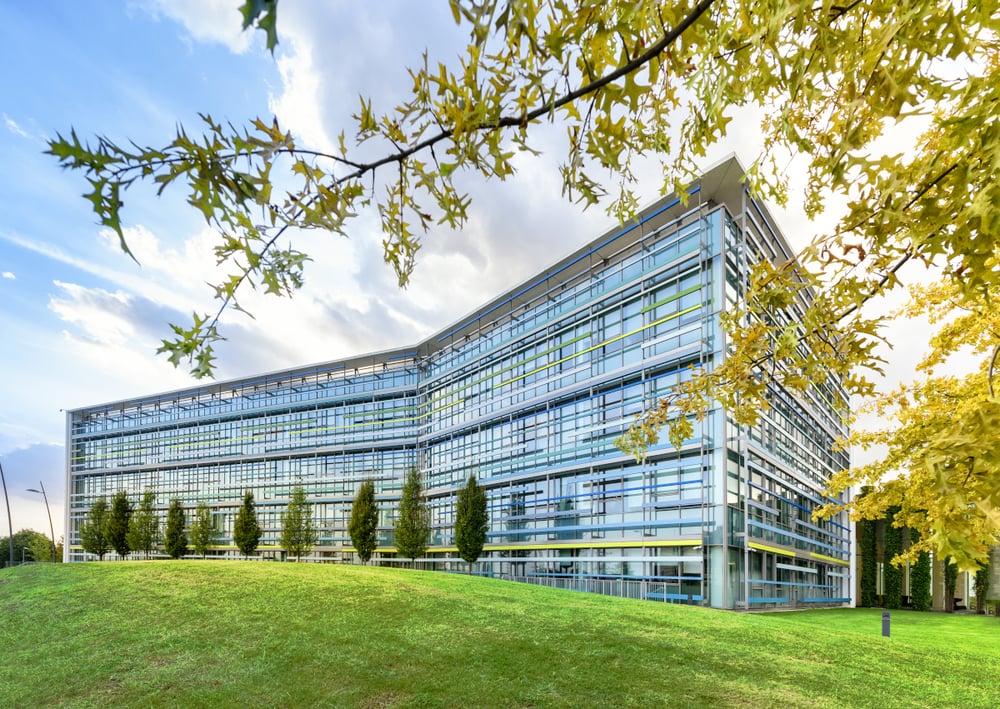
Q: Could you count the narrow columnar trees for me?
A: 10